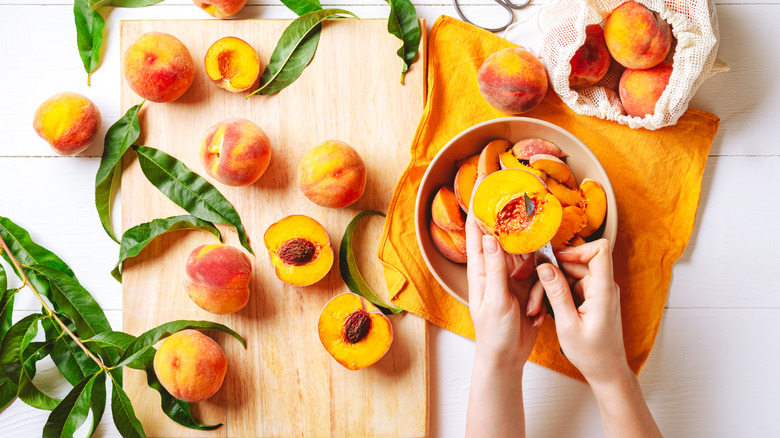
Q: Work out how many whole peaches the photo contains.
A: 11